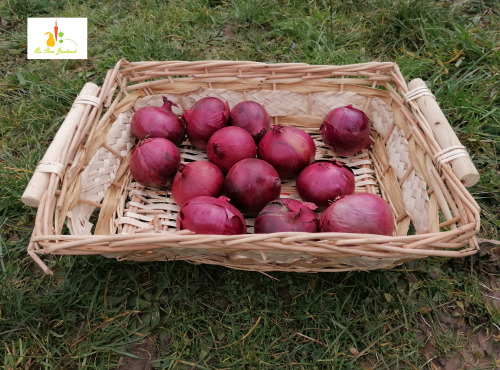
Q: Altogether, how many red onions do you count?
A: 13